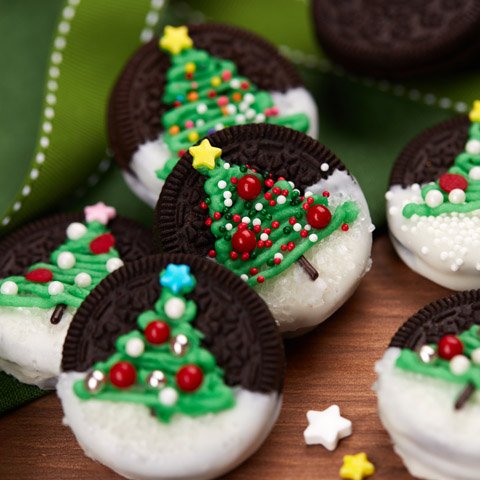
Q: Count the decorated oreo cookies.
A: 6